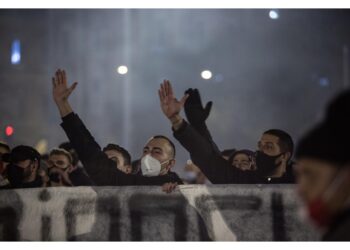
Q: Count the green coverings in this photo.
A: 0